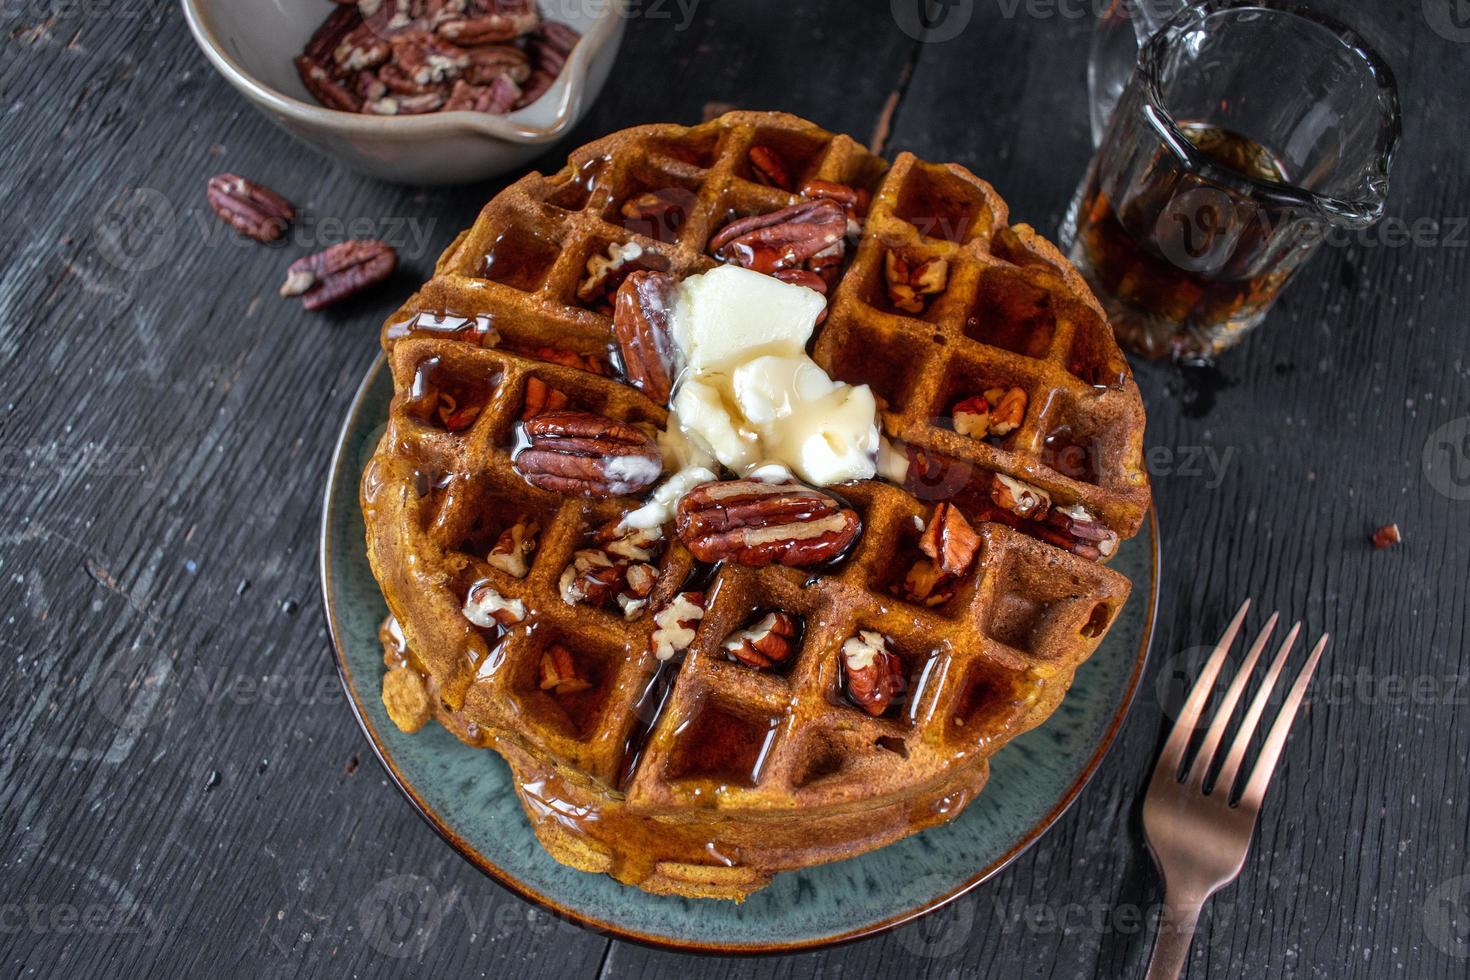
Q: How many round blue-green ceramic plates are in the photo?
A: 1